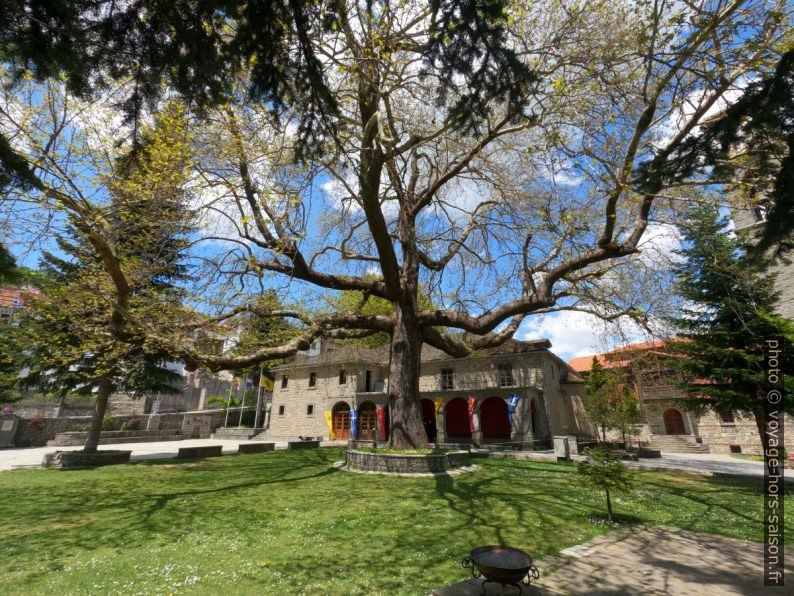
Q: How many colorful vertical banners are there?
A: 6